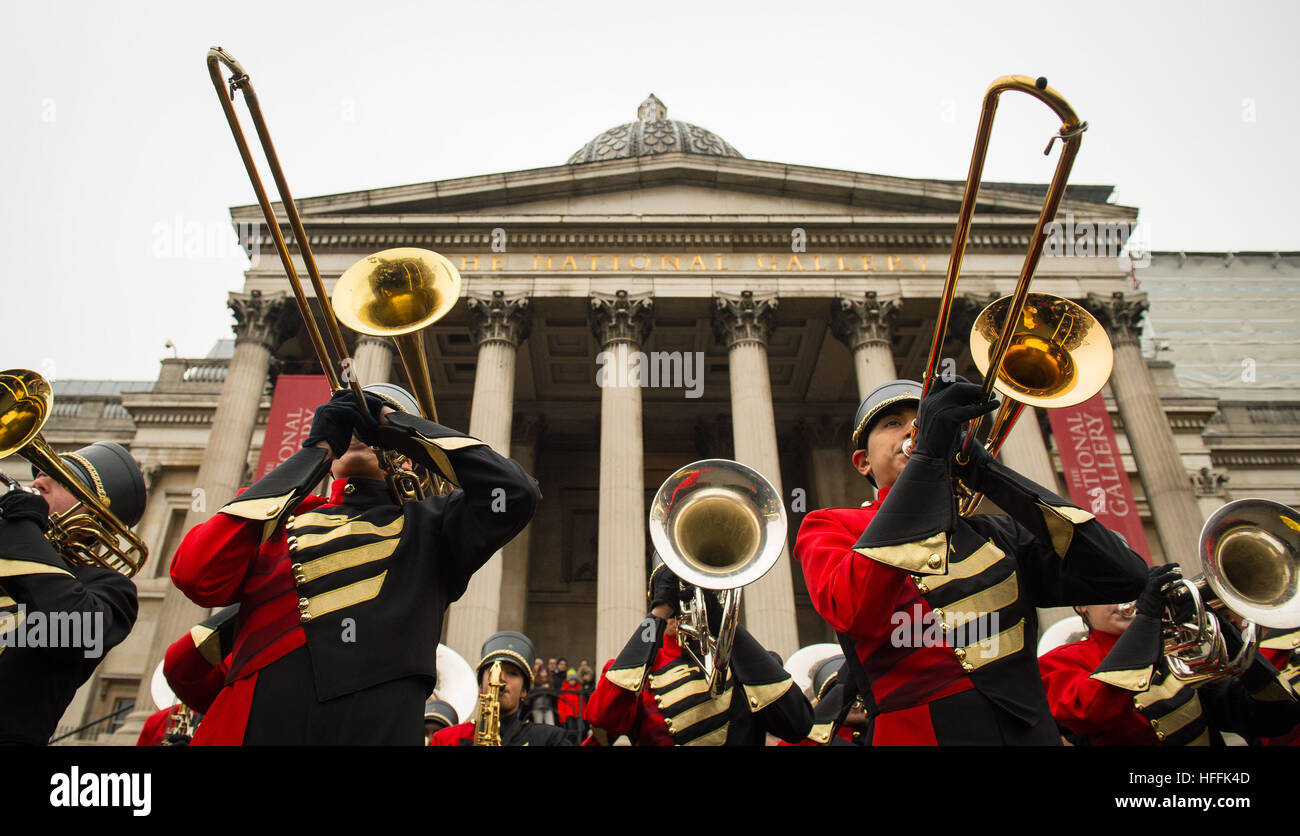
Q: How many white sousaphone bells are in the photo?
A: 4